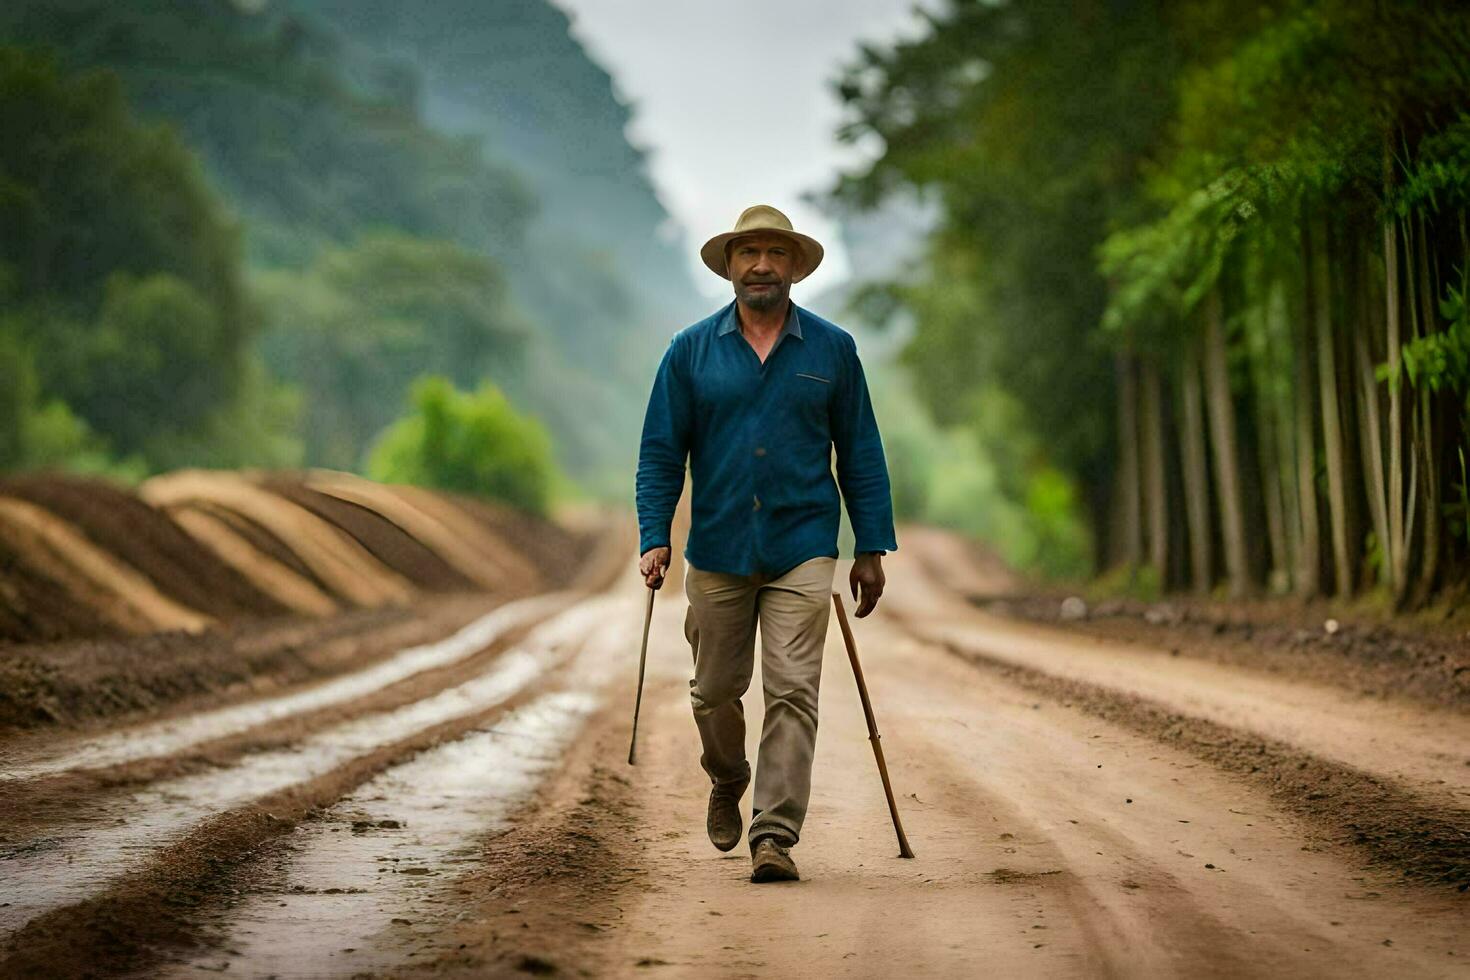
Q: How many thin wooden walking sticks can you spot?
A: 2